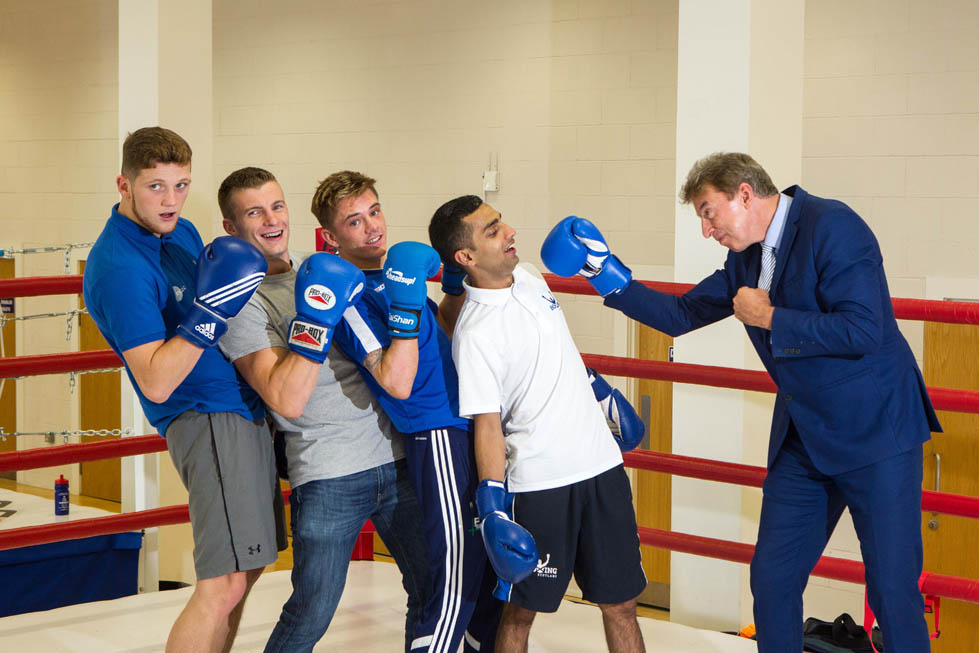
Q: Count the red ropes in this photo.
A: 4